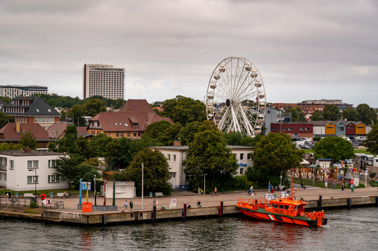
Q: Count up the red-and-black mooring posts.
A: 4